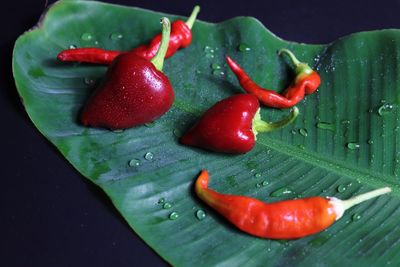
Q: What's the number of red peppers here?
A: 5